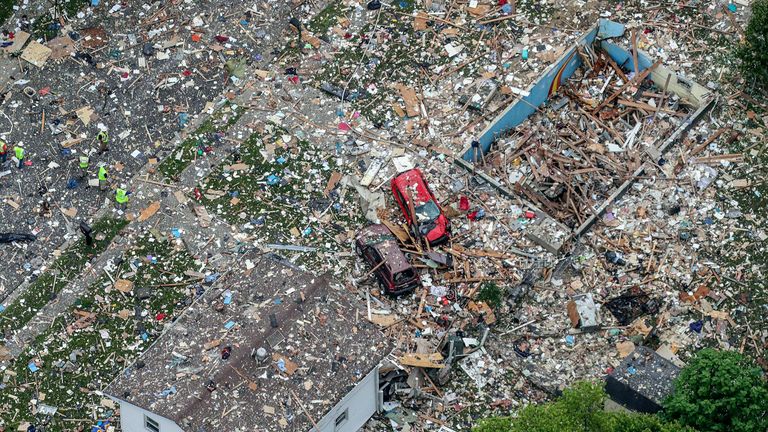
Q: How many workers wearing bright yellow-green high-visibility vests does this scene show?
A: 6